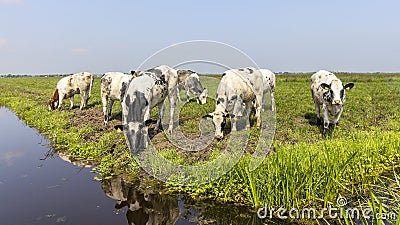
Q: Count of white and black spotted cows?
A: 6